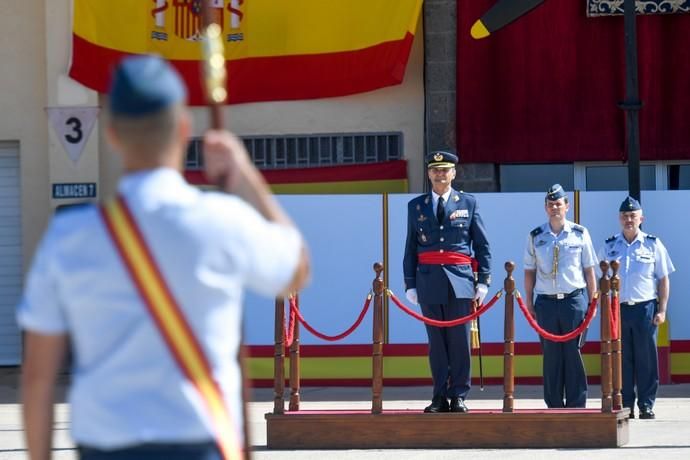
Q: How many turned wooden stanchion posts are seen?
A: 6